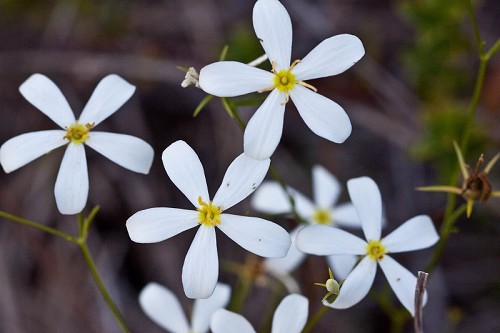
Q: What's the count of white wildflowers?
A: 7